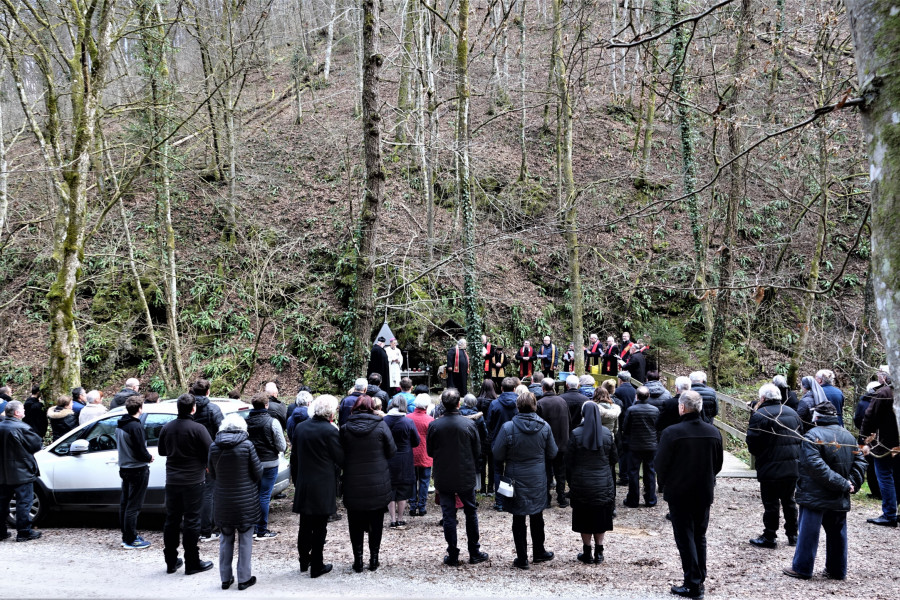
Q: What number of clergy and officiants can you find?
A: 13